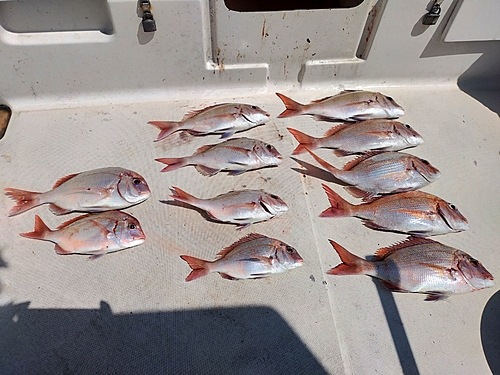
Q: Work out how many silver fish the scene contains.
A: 11